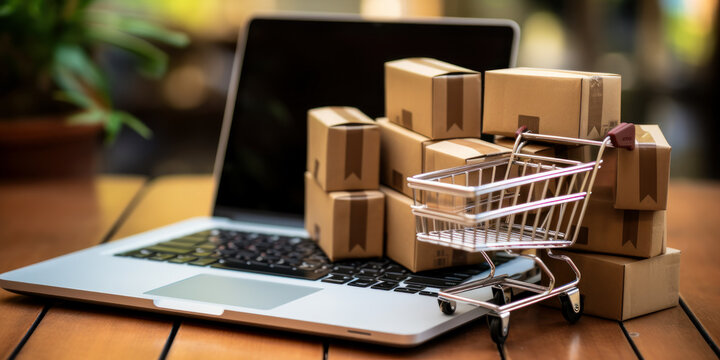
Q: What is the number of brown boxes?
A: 11